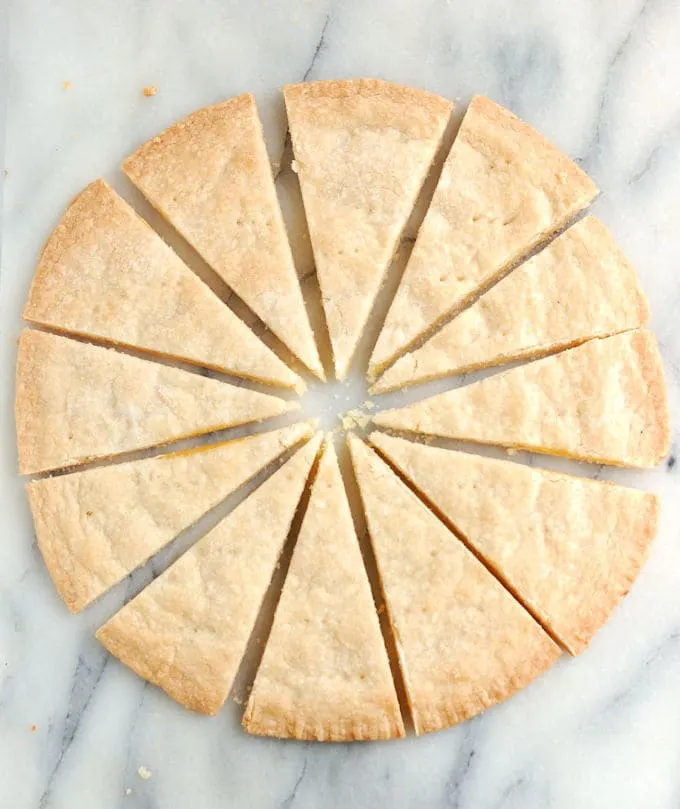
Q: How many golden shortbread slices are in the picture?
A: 12